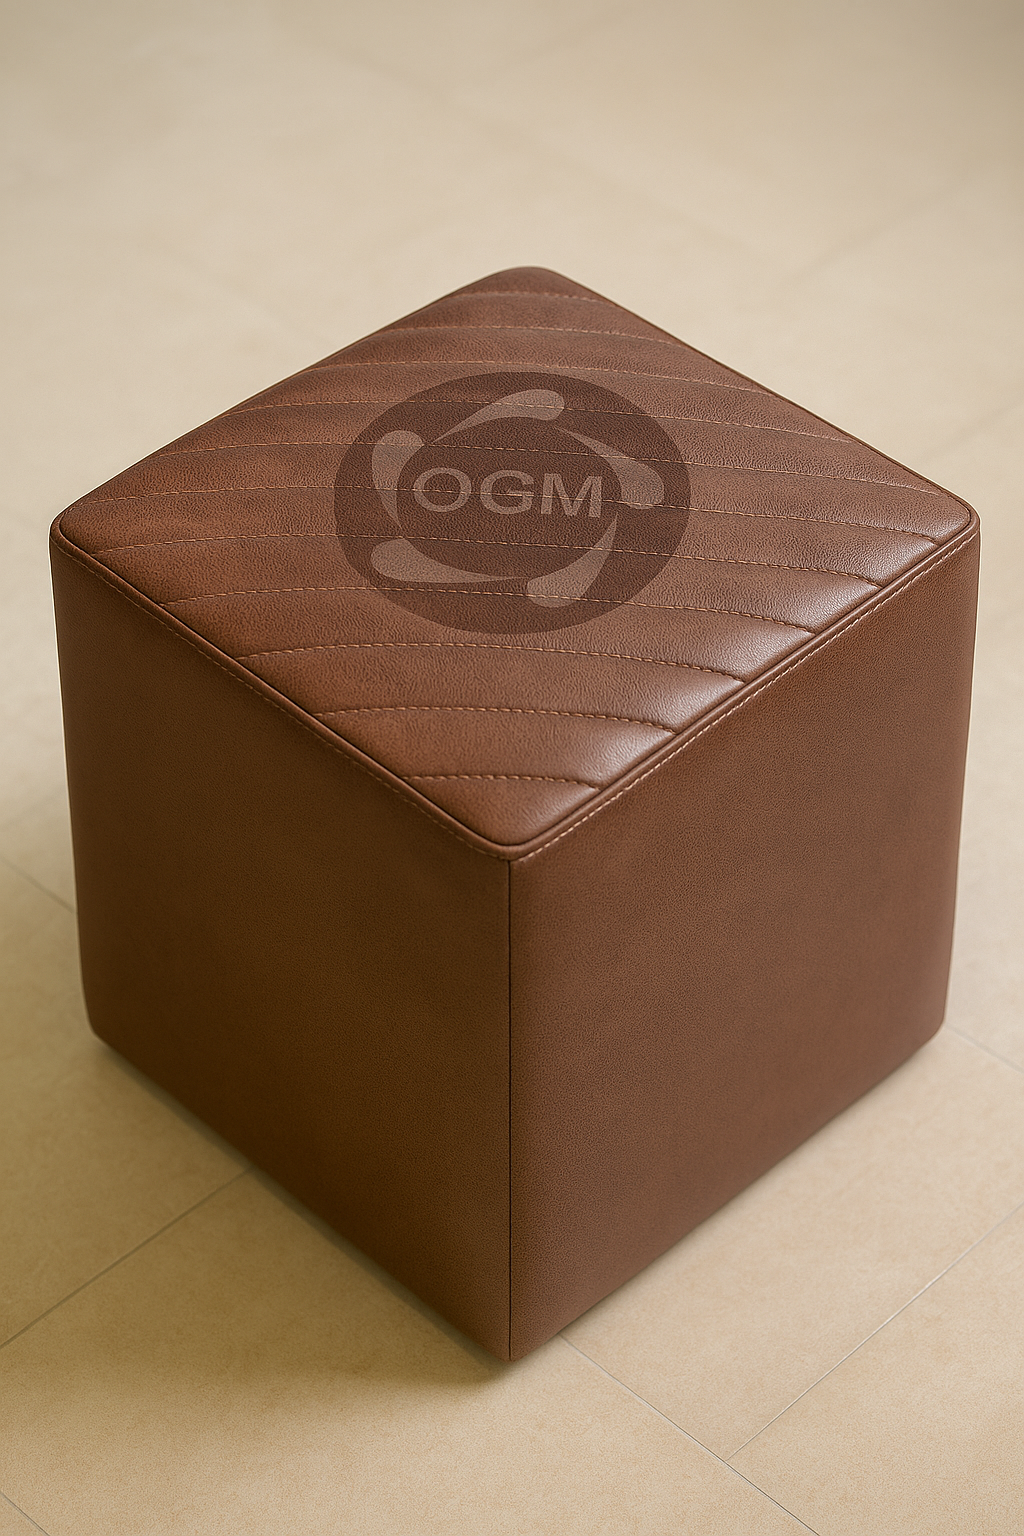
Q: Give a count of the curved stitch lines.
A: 11